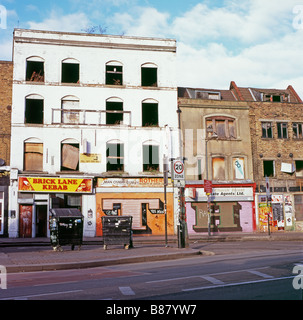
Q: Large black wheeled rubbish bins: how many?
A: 2